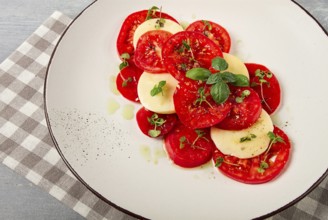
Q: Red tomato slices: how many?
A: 11